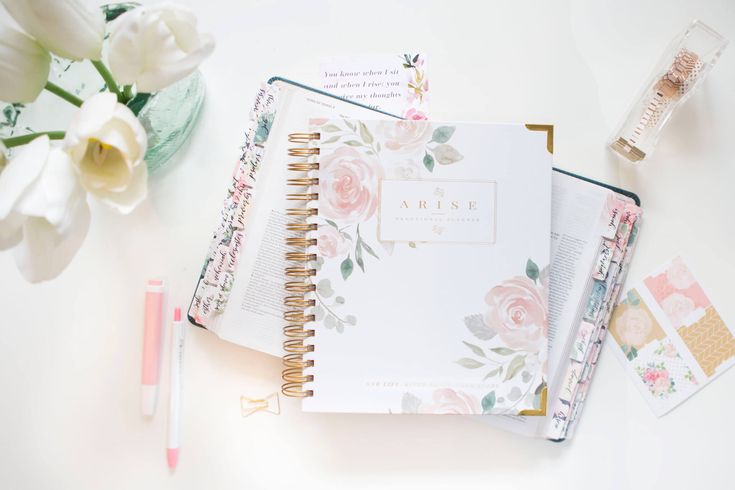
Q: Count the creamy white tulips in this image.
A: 5